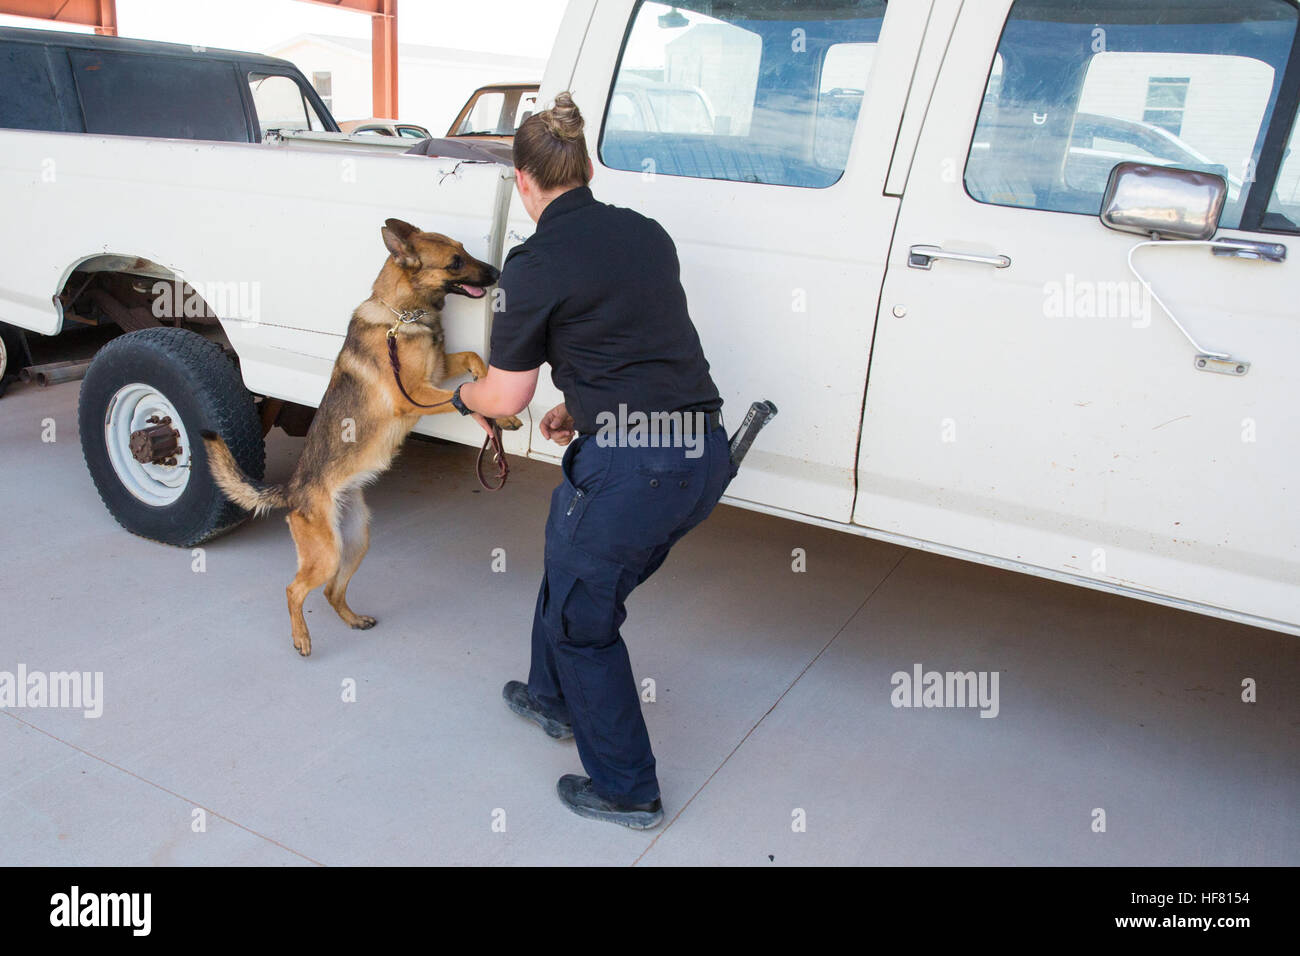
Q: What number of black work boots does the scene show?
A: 2